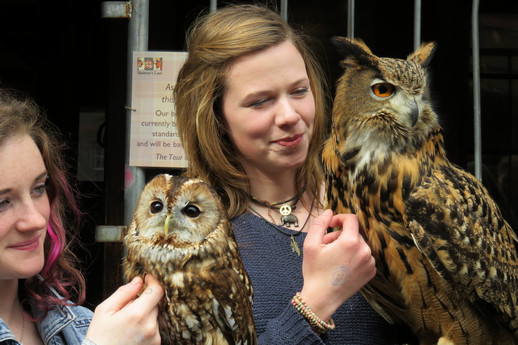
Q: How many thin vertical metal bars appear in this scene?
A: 5